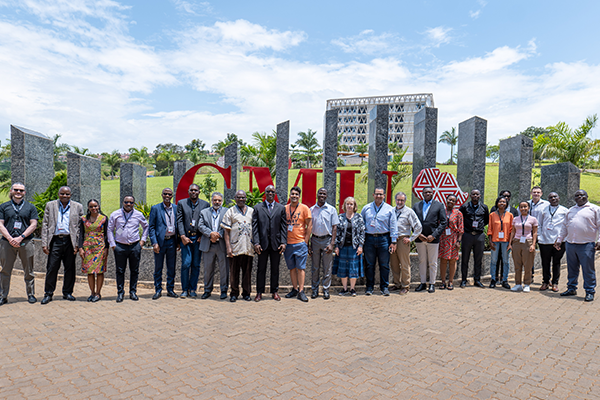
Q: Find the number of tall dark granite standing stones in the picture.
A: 12